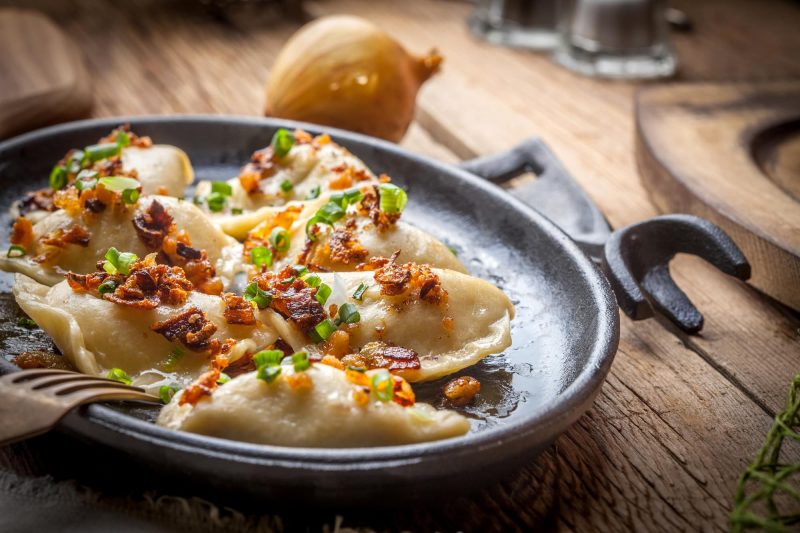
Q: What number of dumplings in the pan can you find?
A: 7